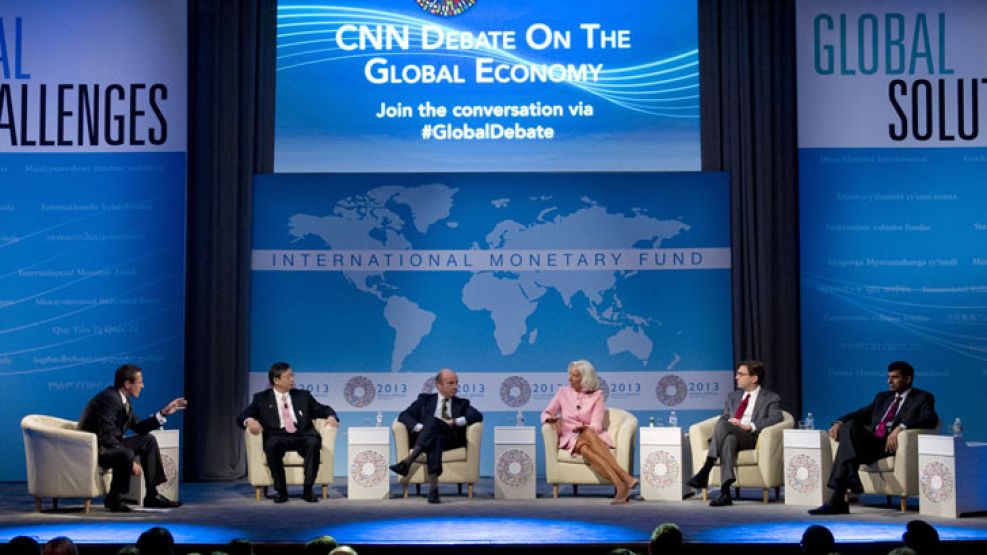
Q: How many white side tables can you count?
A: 6